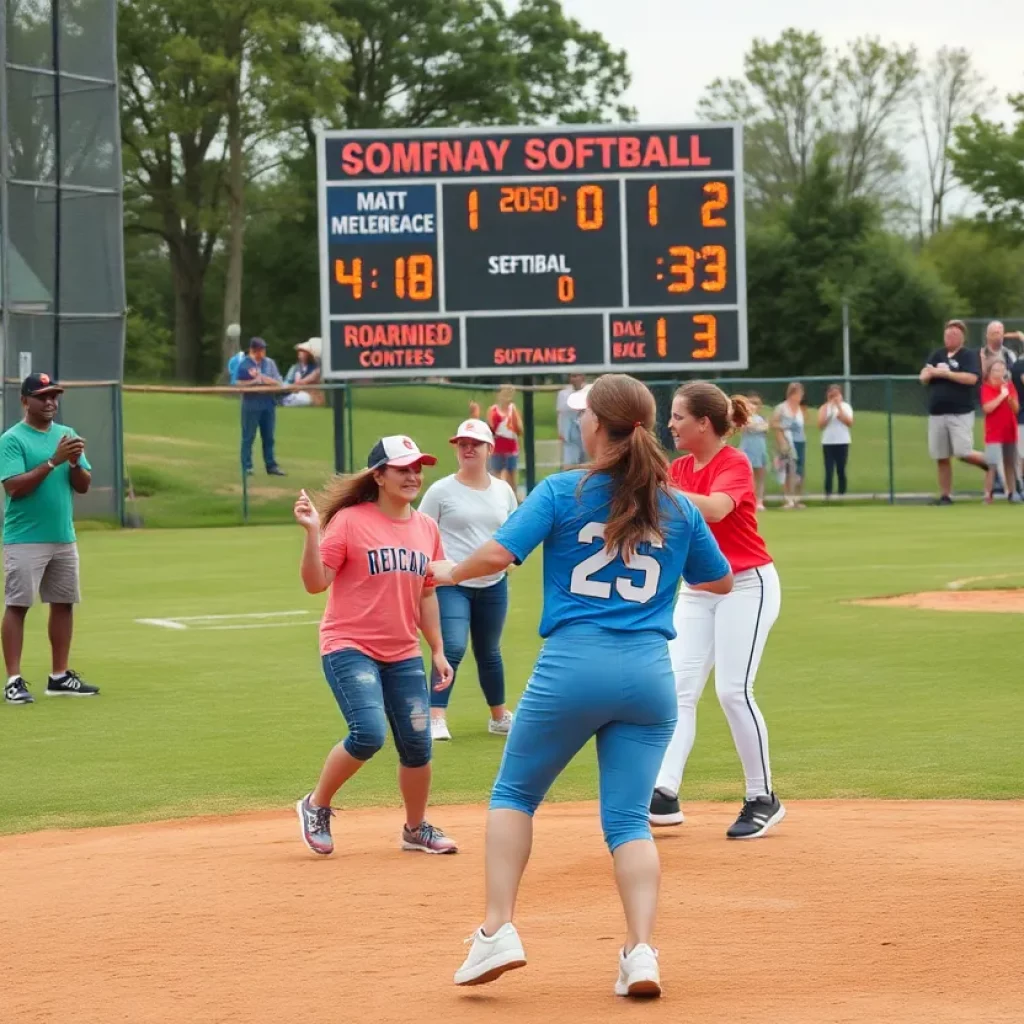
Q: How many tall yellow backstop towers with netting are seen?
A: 0